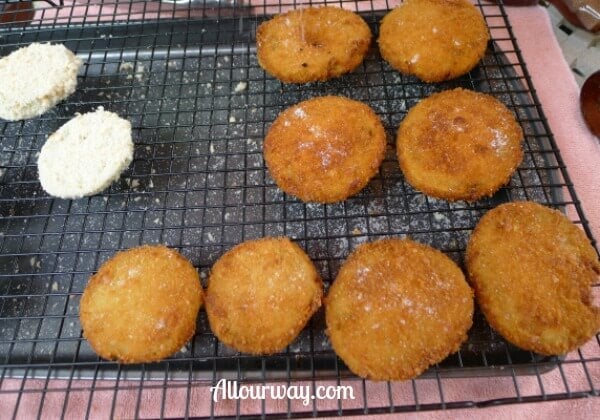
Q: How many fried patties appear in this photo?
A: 8